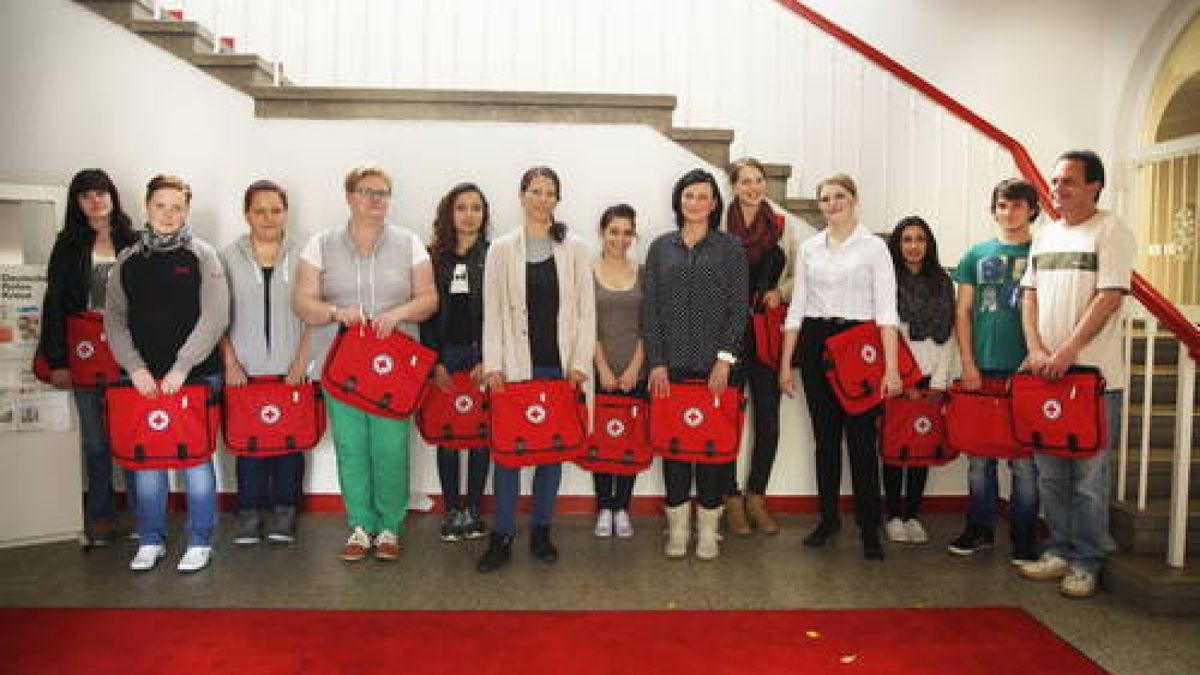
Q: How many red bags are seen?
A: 13